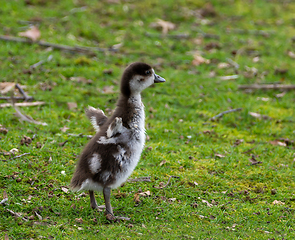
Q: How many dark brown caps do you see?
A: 1